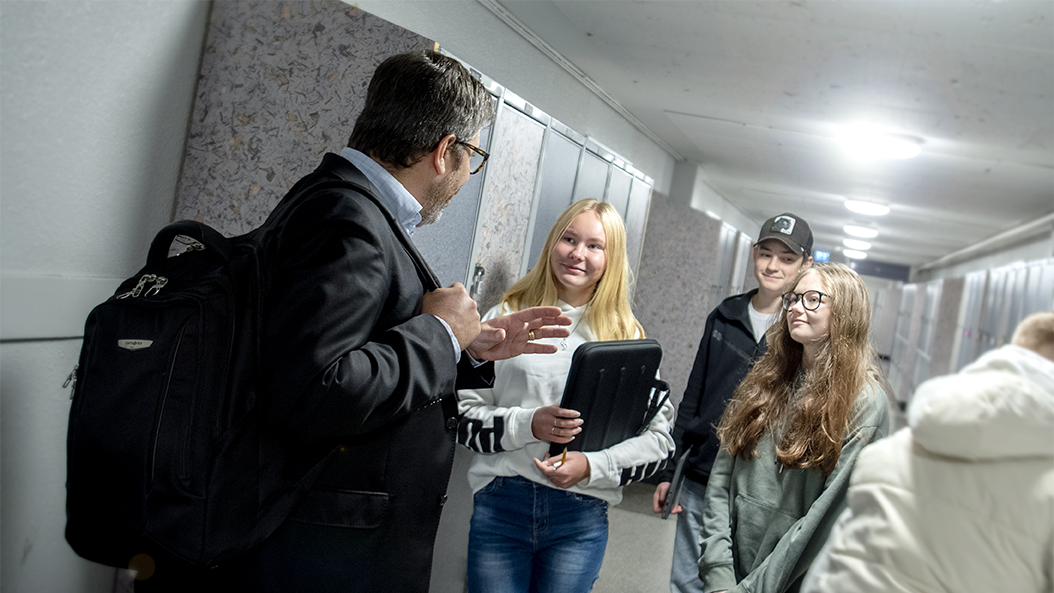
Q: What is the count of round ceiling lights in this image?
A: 5